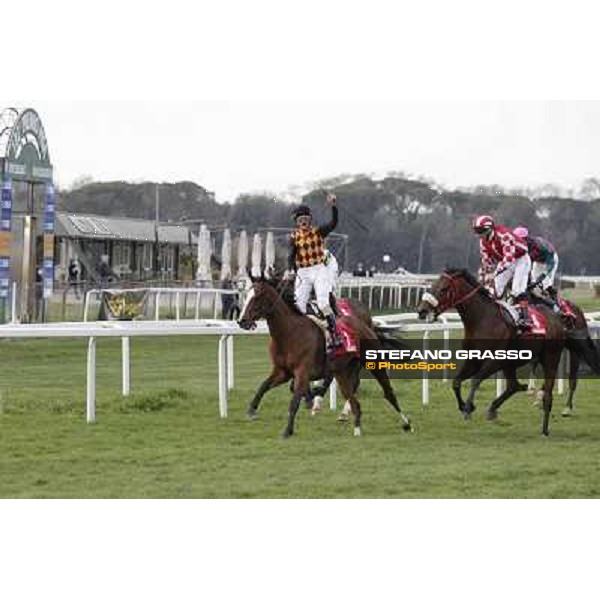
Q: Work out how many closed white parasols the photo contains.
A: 5